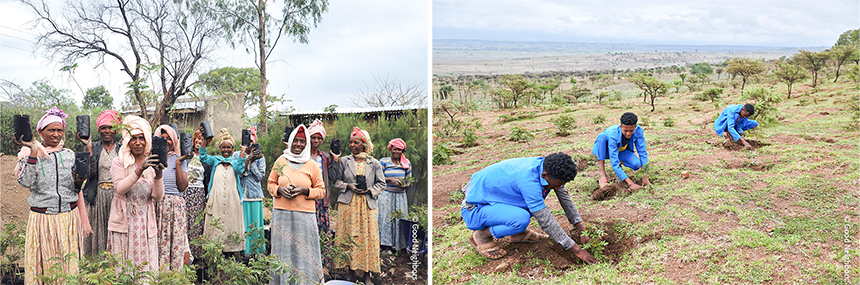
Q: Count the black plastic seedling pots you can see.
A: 12